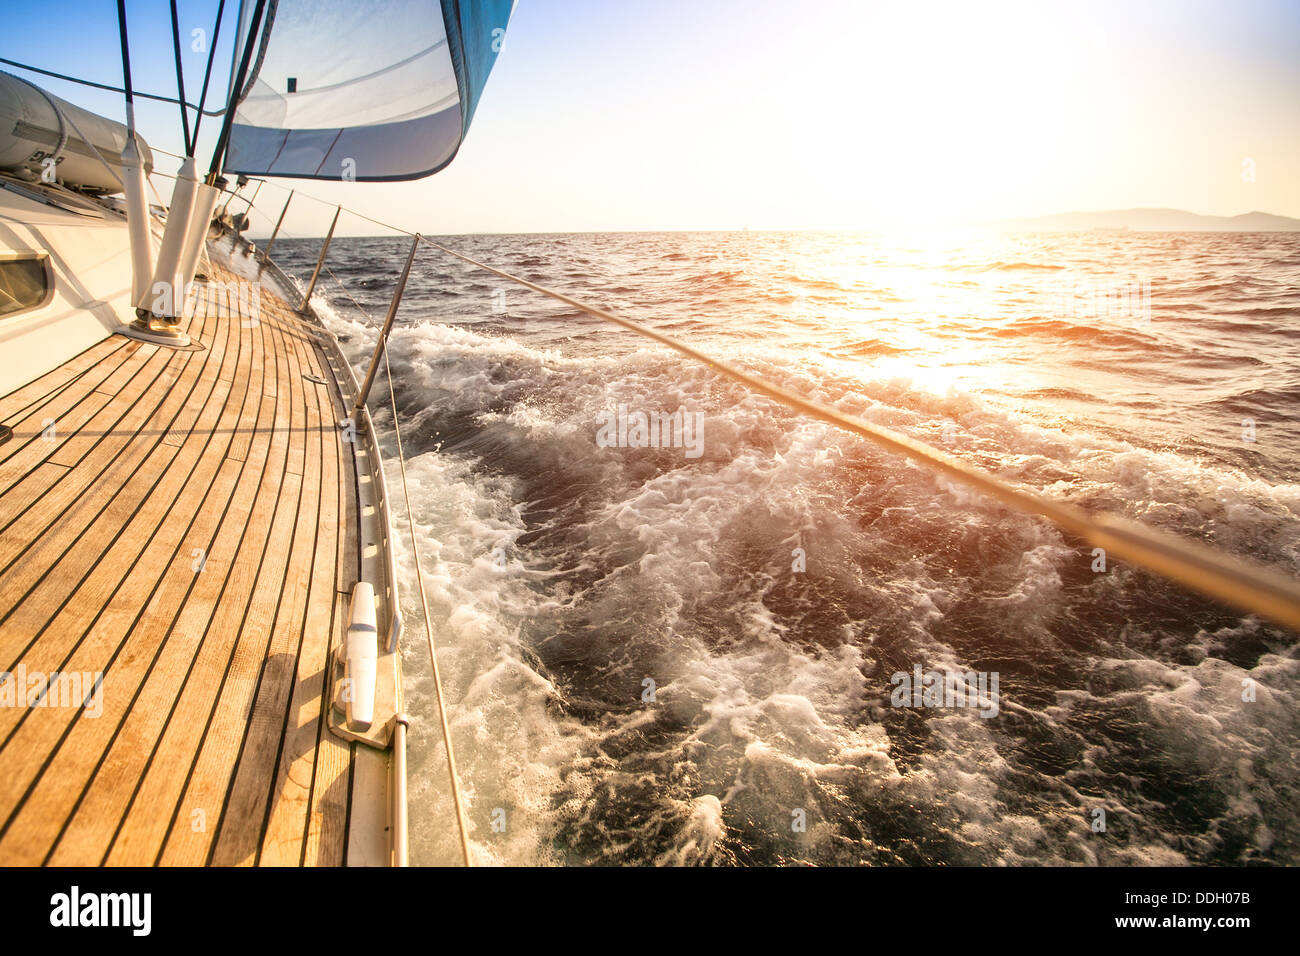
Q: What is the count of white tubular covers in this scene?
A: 3